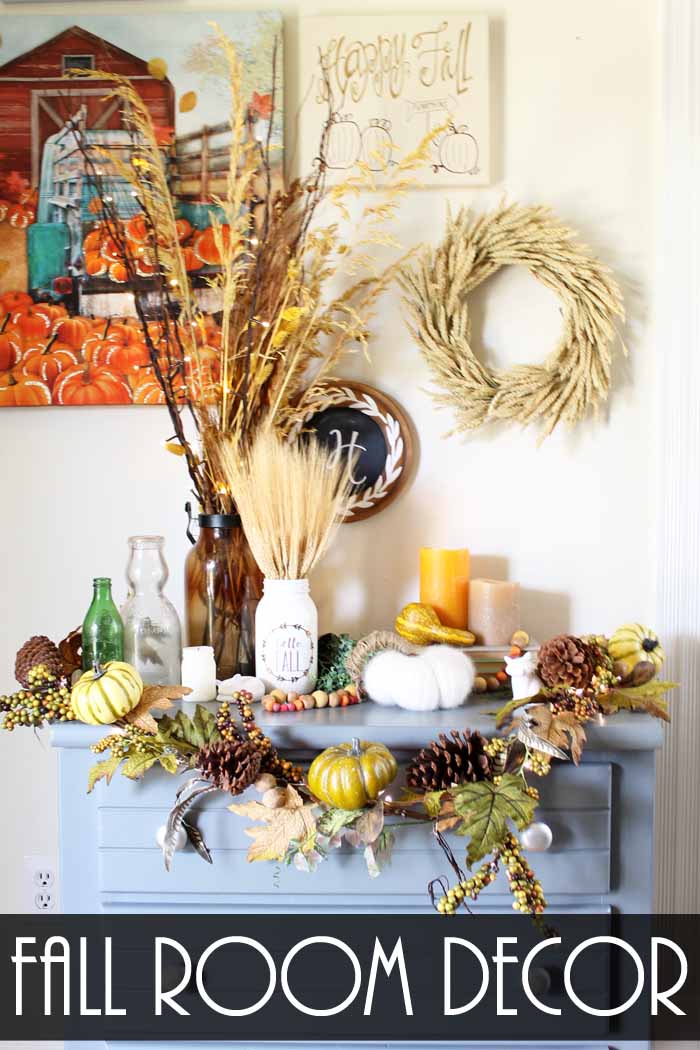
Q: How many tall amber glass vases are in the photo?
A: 1